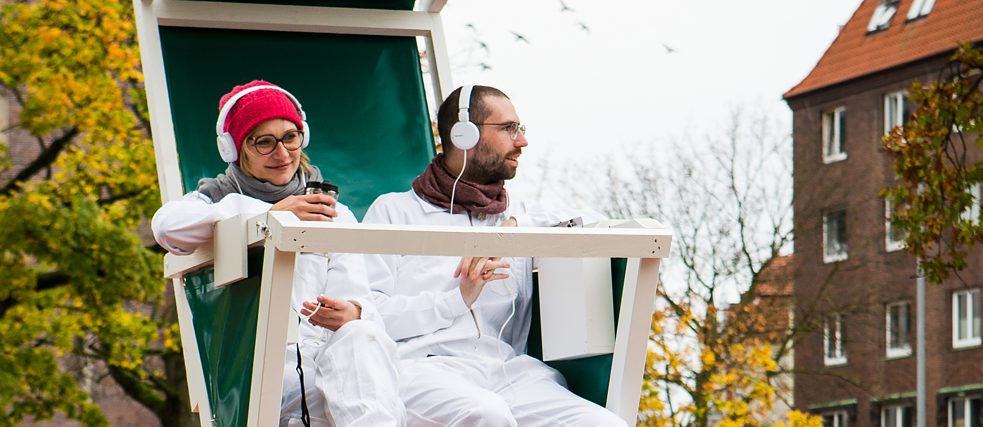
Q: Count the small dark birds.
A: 7